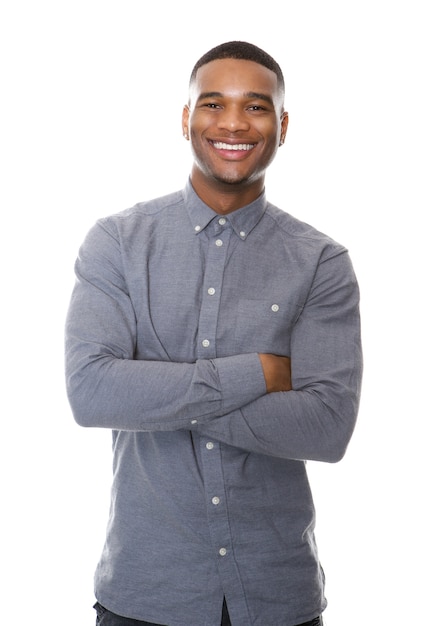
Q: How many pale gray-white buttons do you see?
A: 11